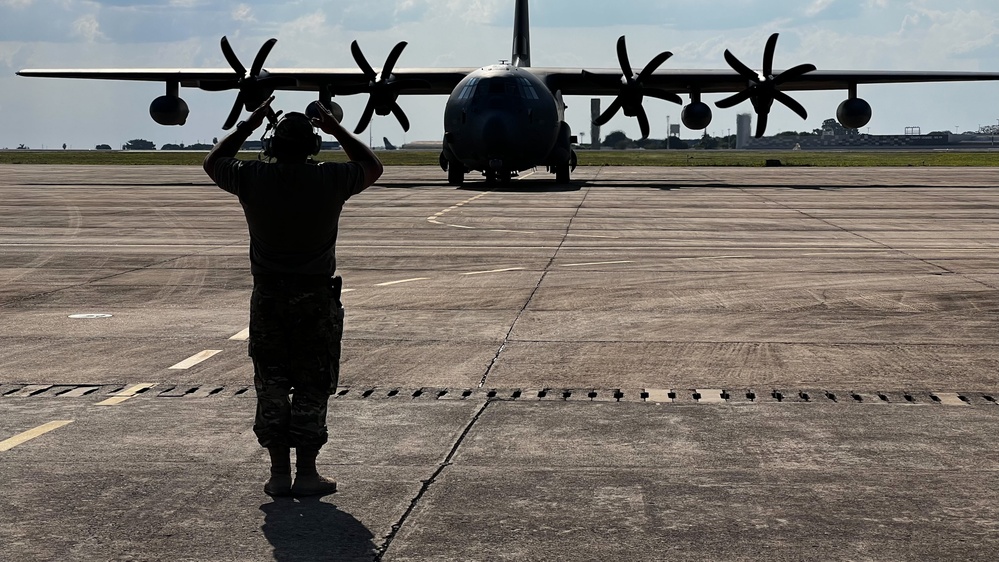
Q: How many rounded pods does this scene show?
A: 4